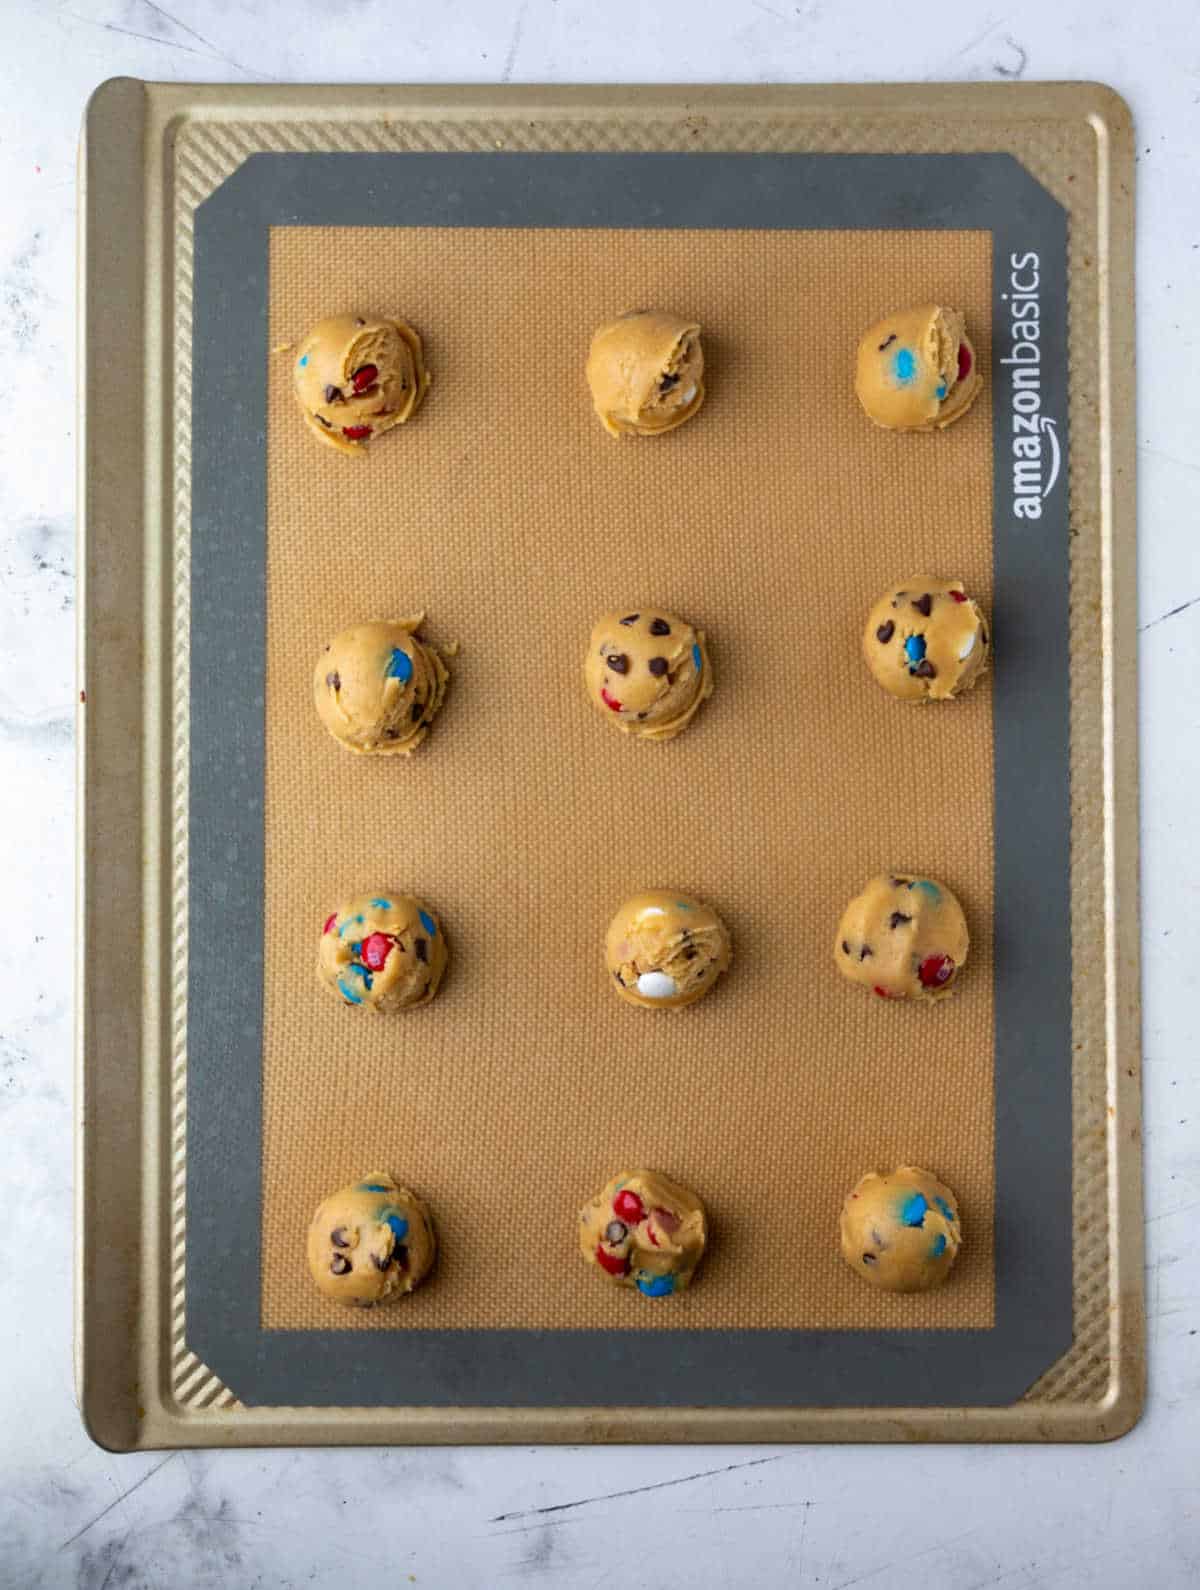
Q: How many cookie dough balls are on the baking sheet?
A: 12